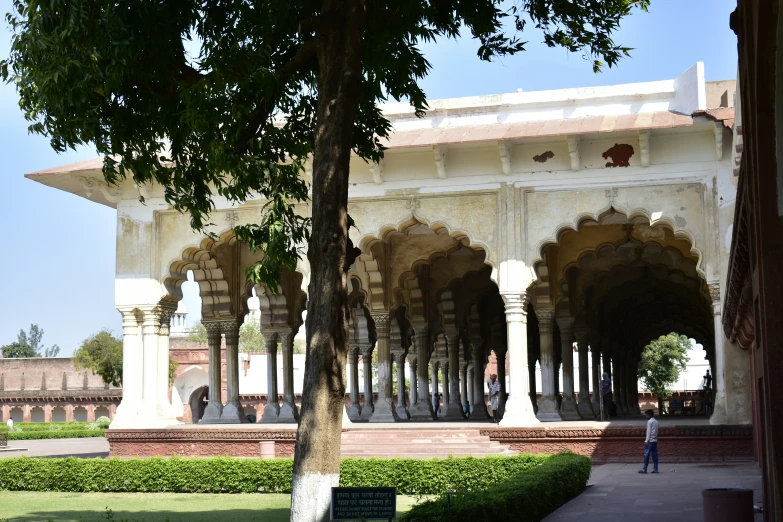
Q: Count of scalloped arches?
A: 3